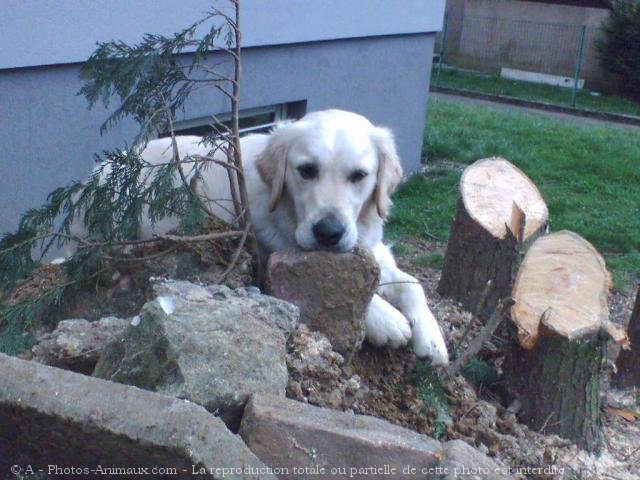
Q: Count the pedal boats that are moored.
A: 0